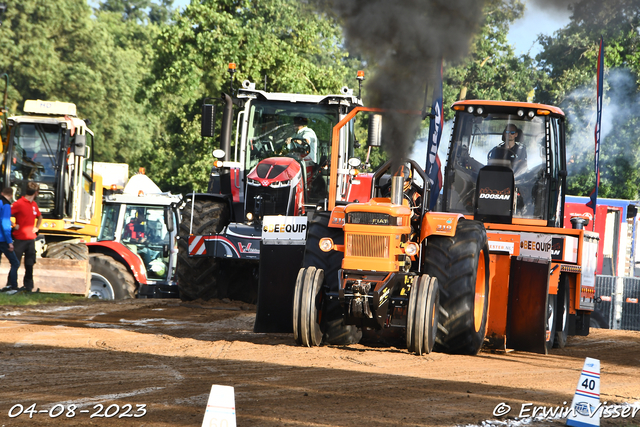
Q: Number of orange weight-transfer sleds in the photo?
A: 1